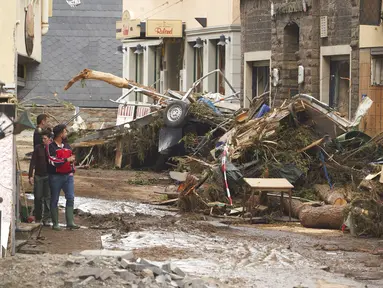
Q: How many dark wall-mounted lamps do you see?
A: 4